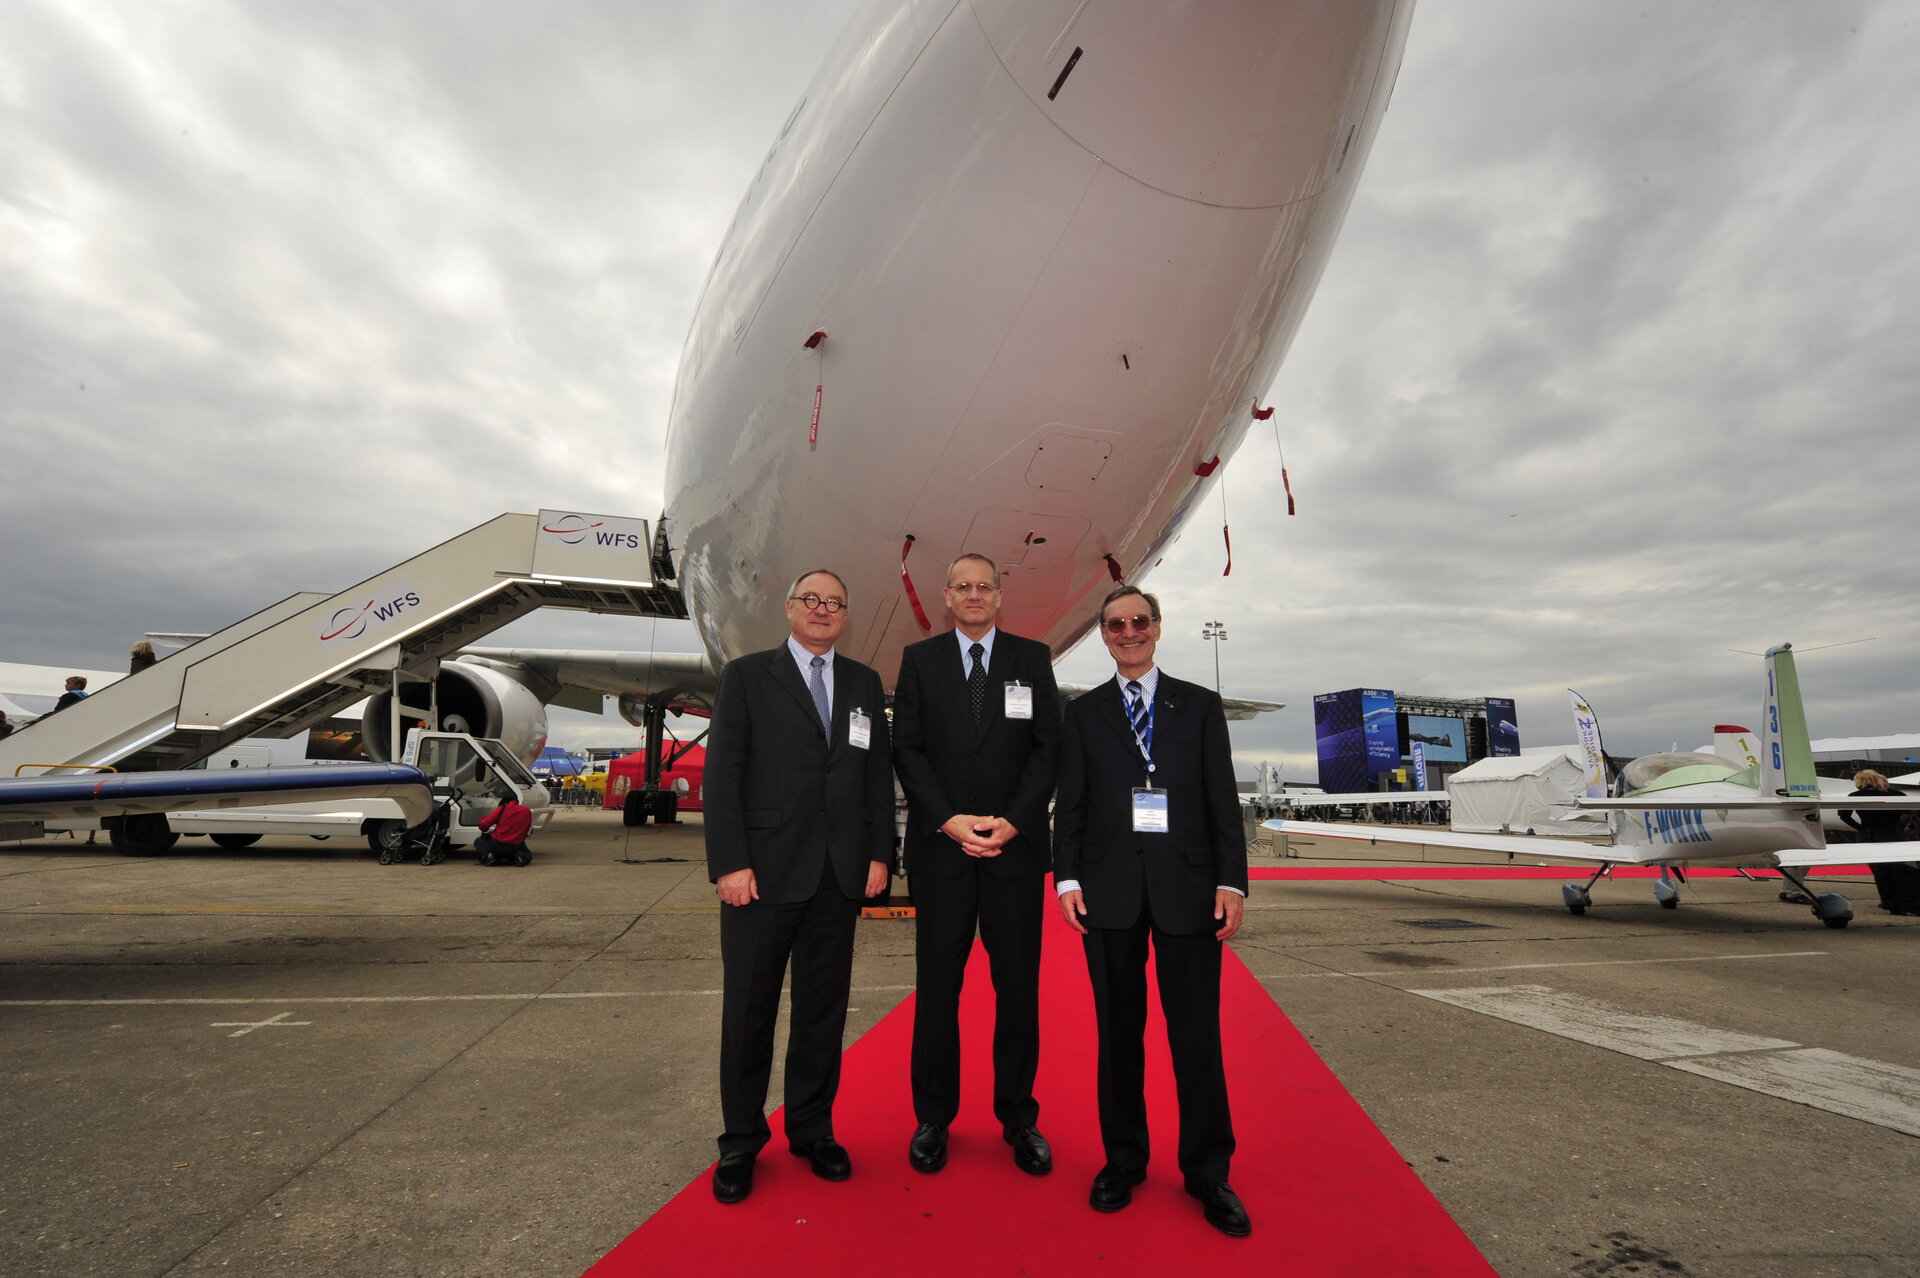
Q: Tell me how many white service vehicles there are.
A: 1